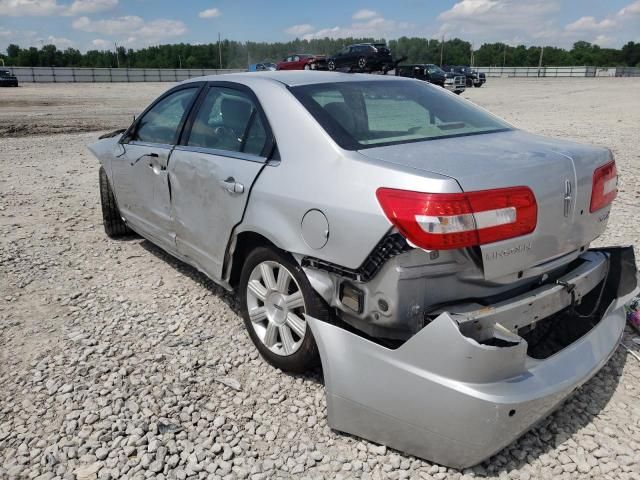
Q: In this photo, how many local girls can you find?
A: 0